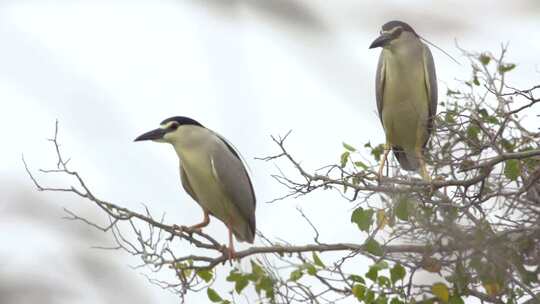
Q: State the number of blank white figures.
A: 0